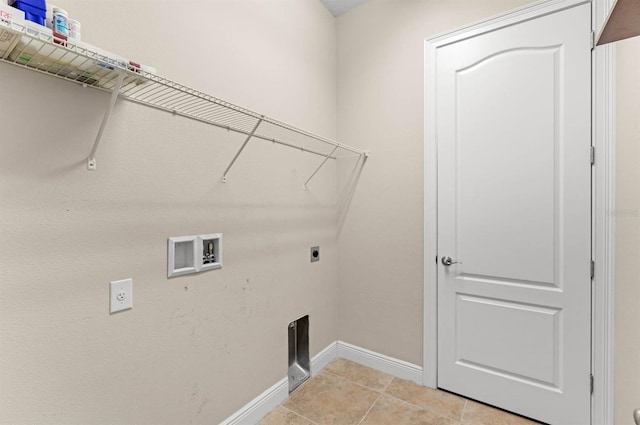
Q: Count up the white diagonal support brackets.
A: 3